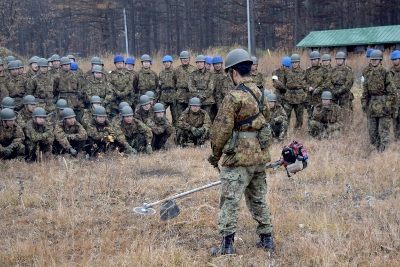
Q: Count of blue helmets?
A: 10